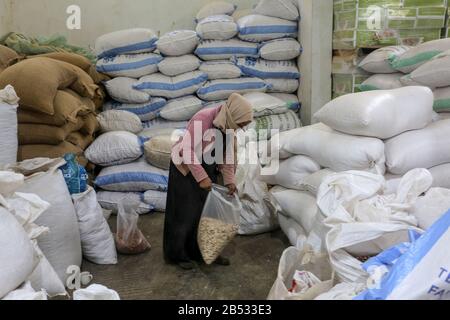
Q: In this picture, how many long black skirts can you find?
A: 1